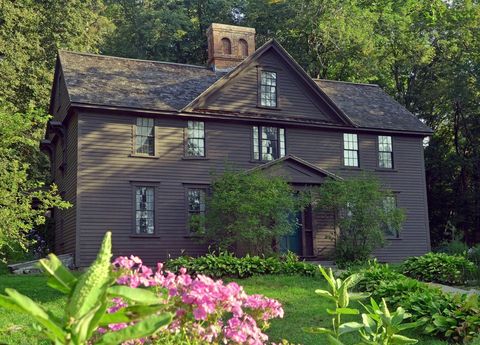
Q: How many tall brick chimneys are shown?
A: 1